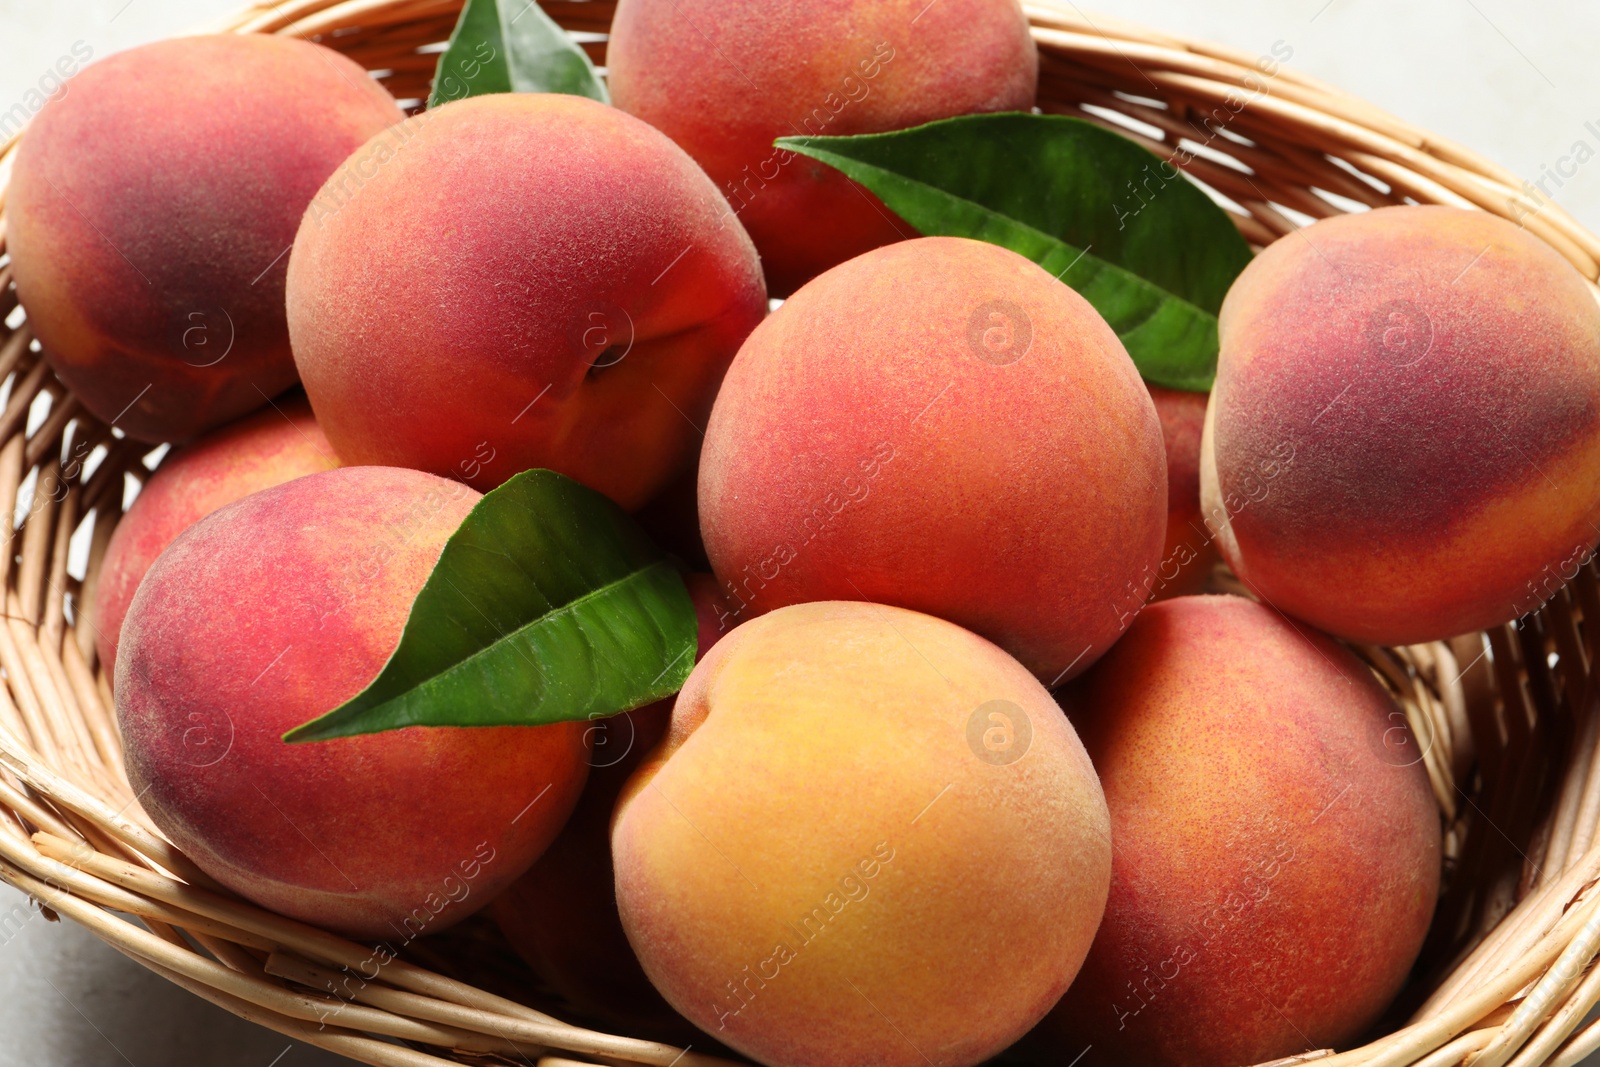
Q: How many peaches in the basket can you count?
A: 11